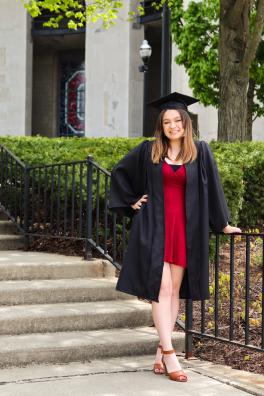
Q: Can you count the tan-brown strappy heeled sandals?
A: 2